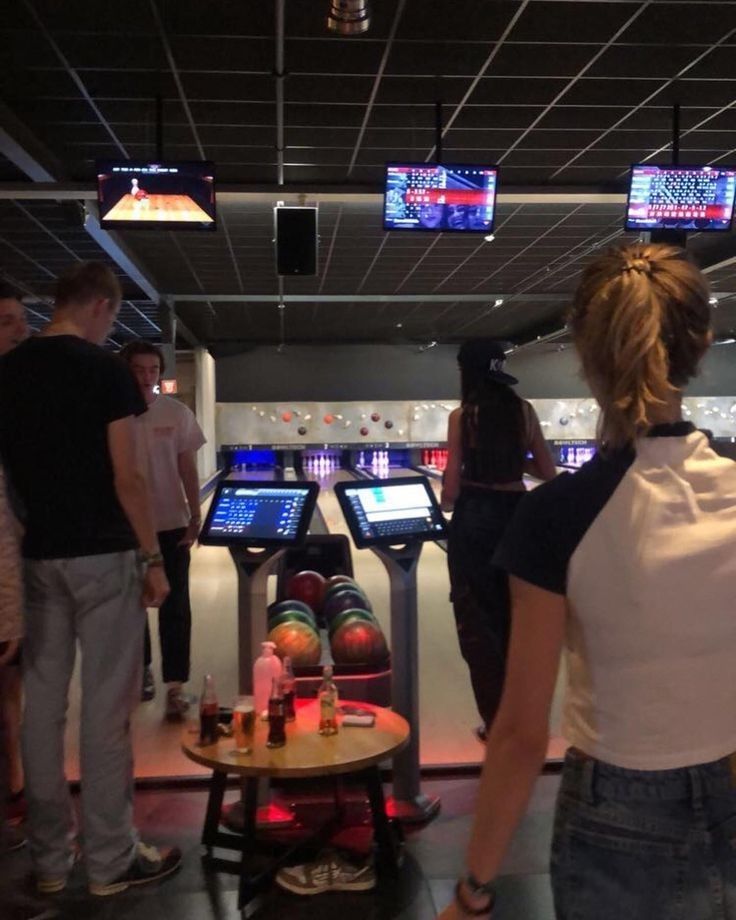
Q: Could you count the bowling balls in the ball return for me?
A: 9